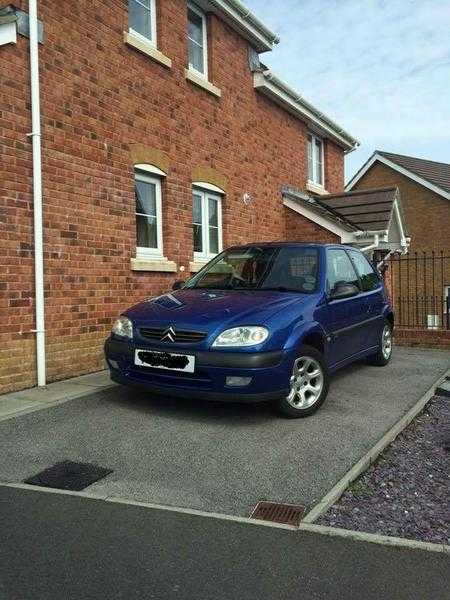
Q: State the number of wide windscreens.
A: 1